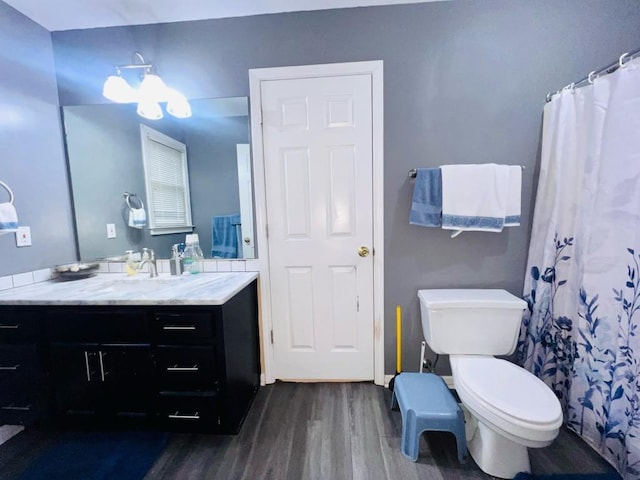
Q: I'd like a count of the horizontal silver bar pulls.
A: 6